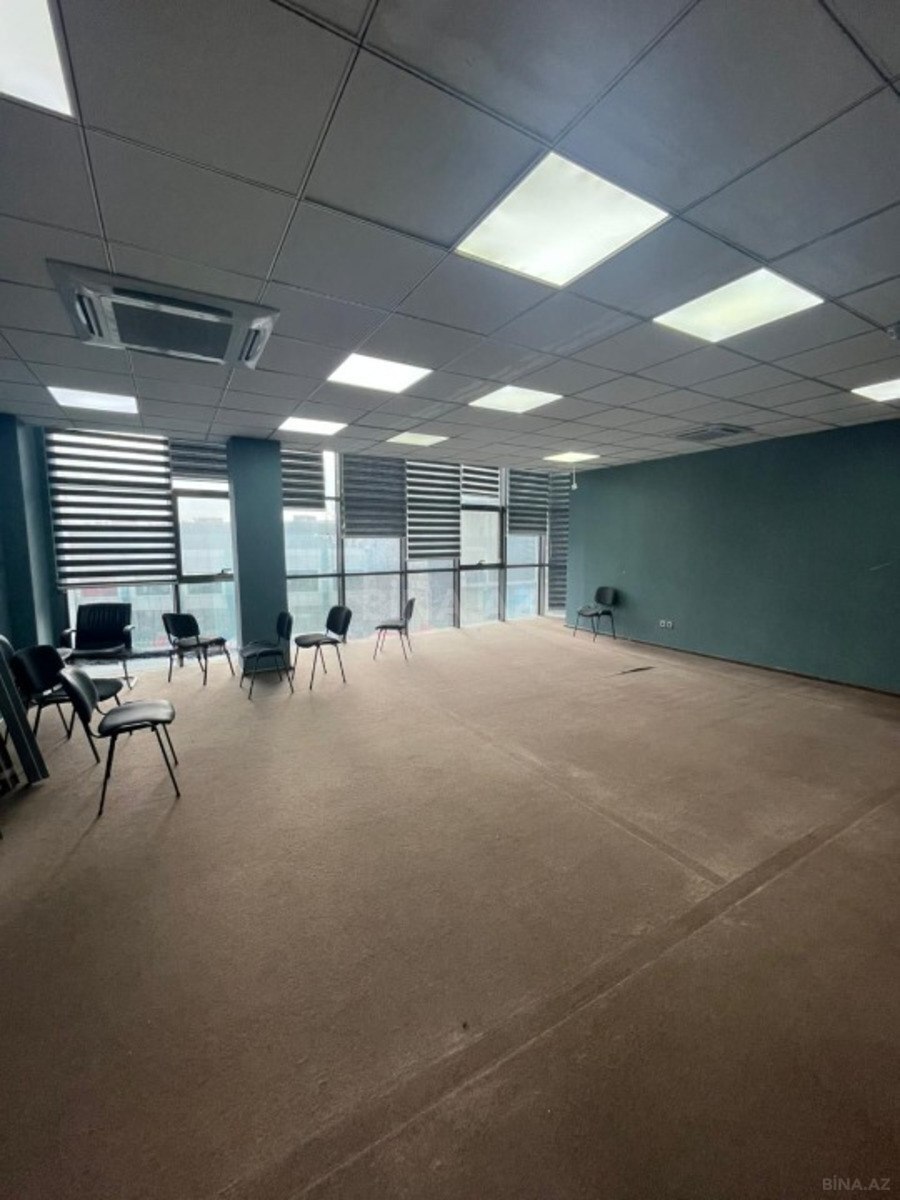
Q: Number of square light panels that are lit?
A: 10